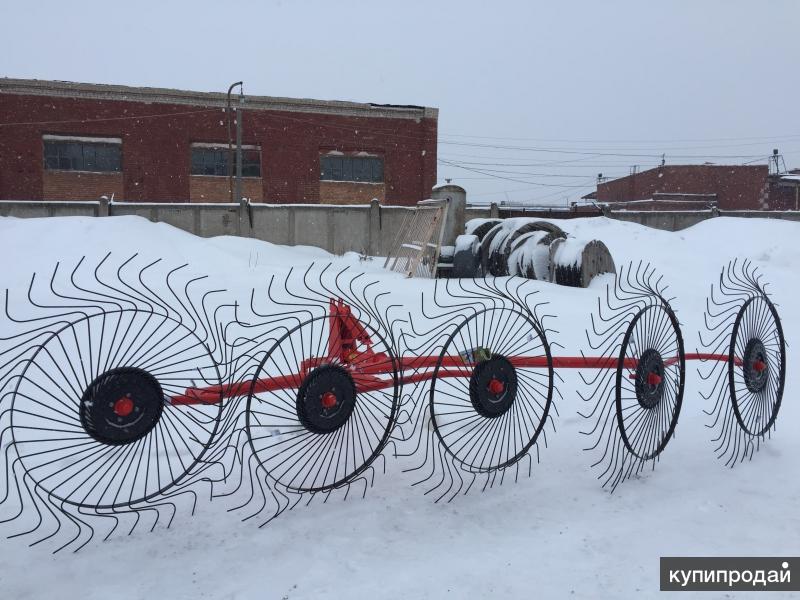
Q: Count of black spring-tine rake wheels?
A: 5